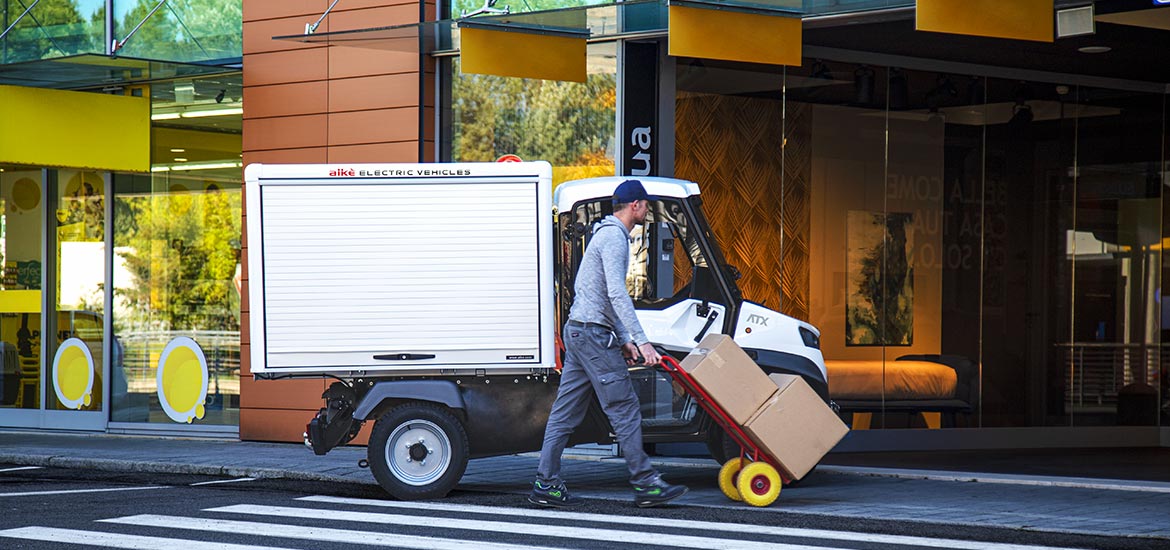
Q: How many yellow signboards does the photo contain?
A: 4